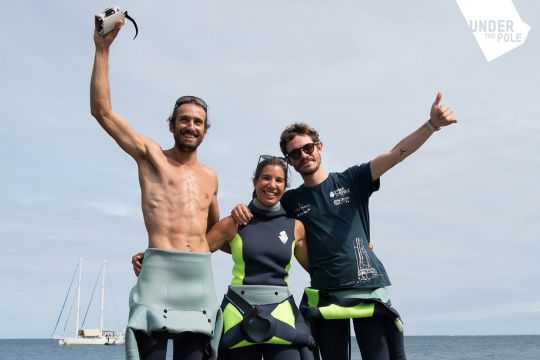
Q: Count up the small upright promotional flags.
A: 0